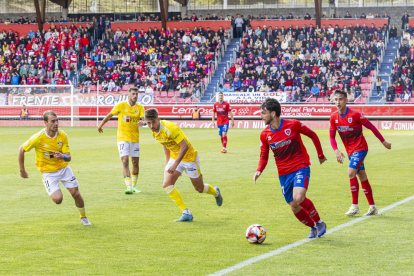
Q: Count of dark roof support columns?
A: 3